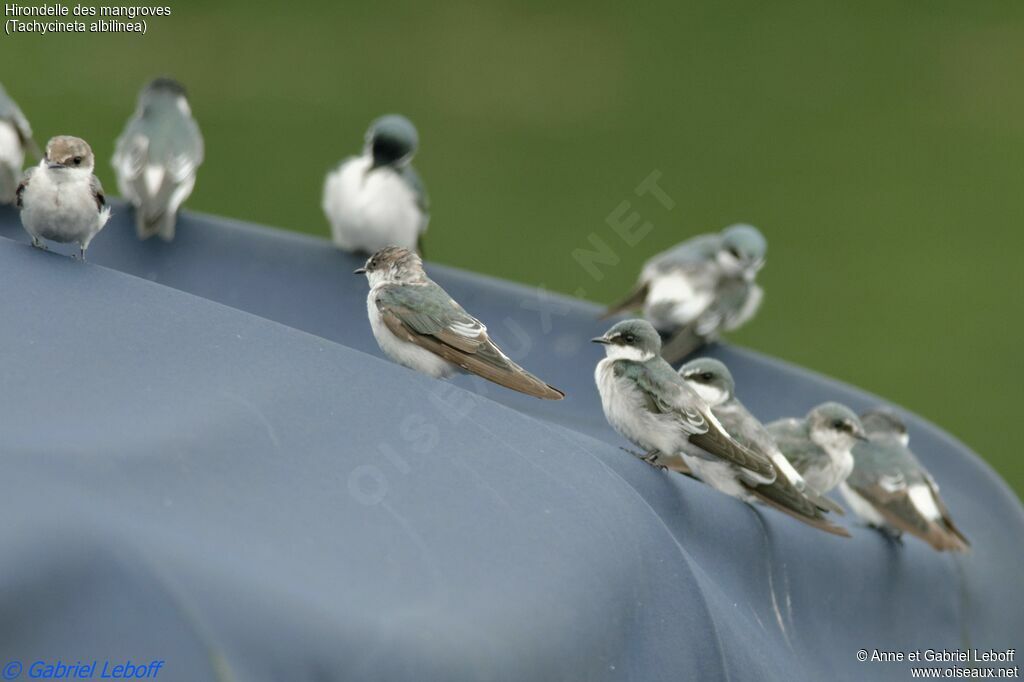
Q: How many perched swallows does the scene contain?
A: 10